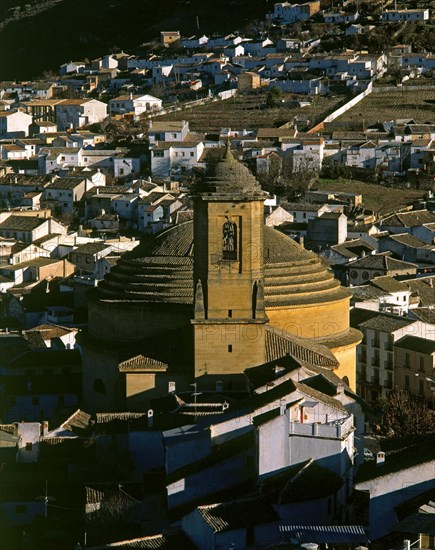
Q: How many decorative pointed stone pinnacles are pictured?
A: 2